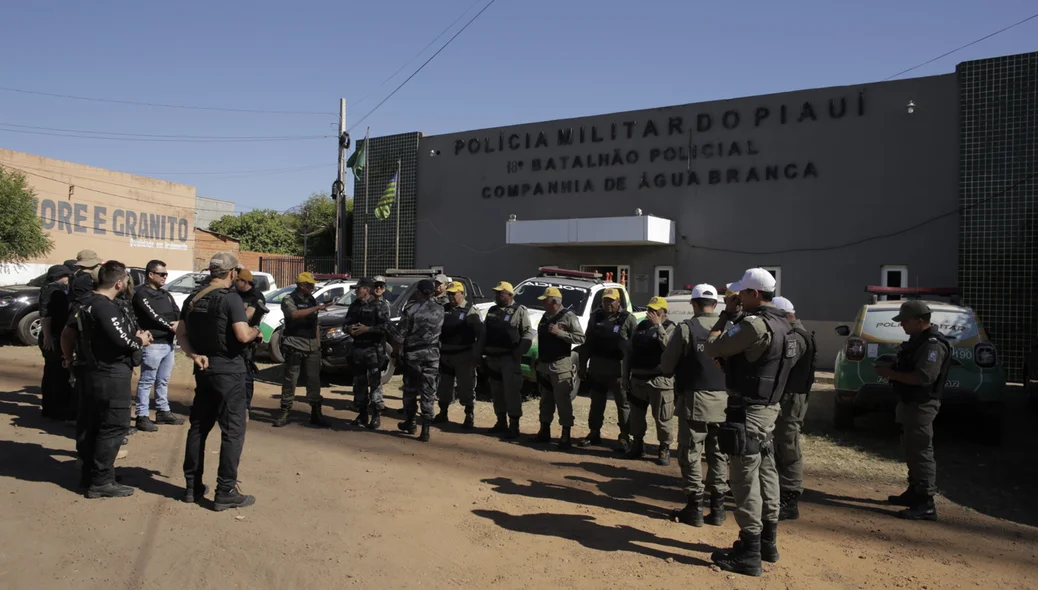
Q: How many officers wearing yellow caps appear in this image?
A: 6